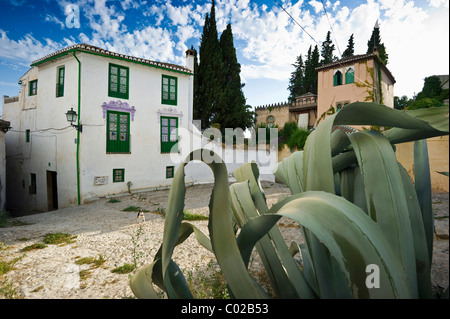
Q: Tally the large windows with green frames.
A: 4